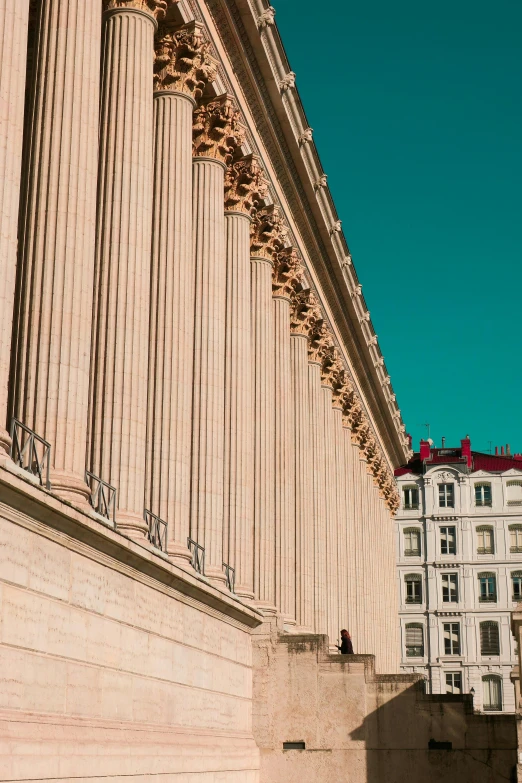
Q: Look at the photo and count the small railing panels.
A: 5